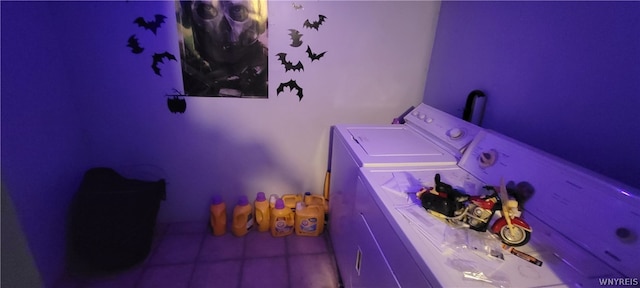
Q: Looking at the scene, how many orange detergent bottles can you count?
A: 7